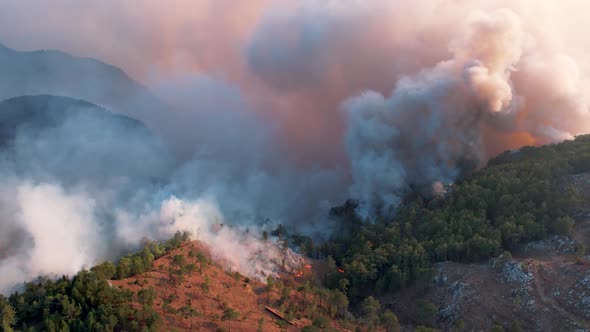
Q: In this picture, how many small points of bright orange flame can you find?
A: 3